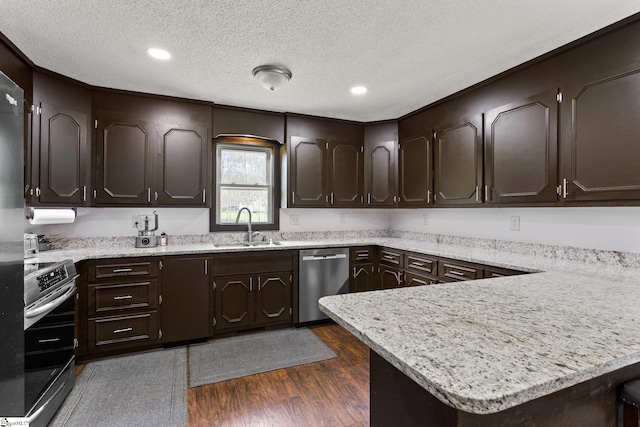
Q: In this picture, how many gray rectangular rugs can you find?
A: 2